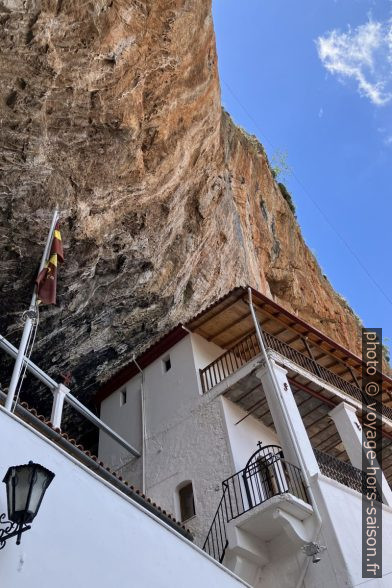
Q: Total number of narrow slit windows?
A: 2